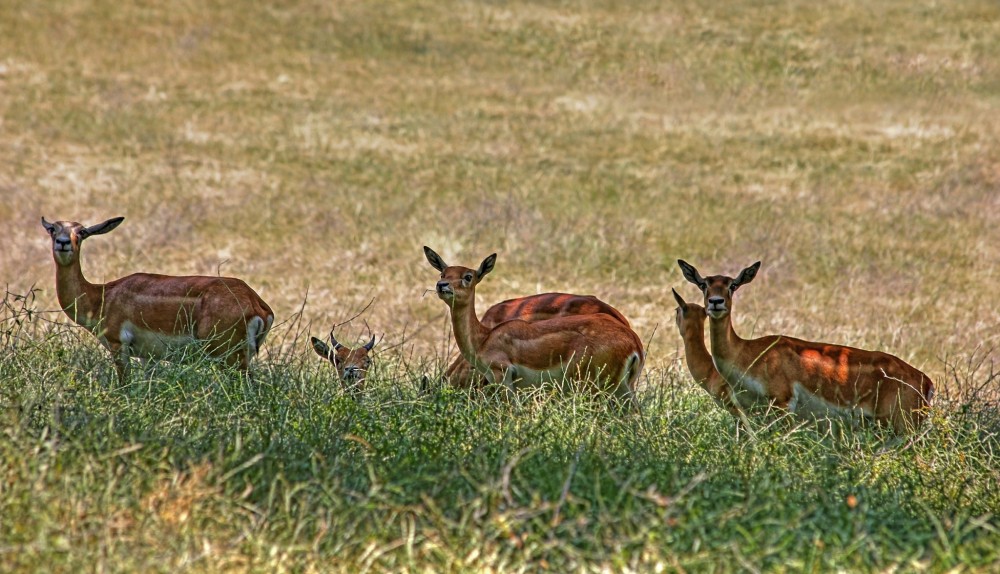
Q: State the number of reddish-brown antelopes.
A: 6